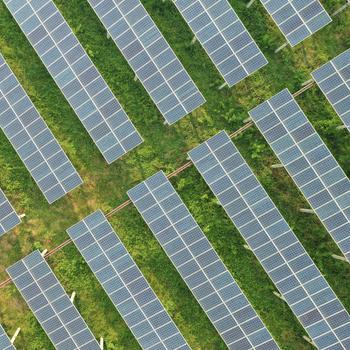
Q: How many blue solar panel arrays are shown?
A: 13